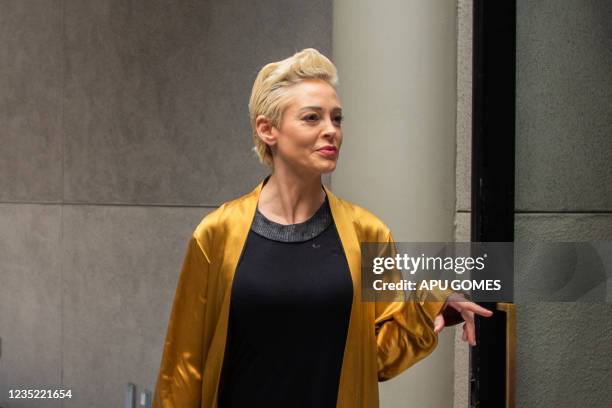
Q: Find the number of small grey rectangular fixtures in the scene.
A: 2